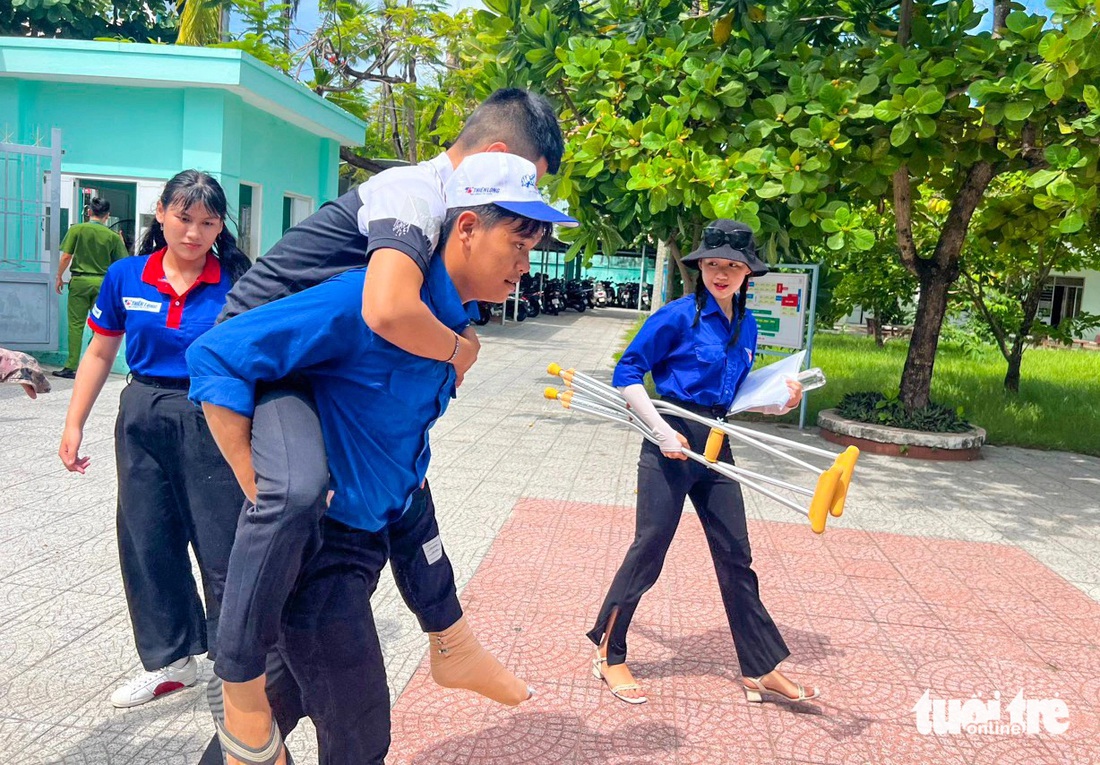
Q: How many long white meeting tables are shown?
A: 0